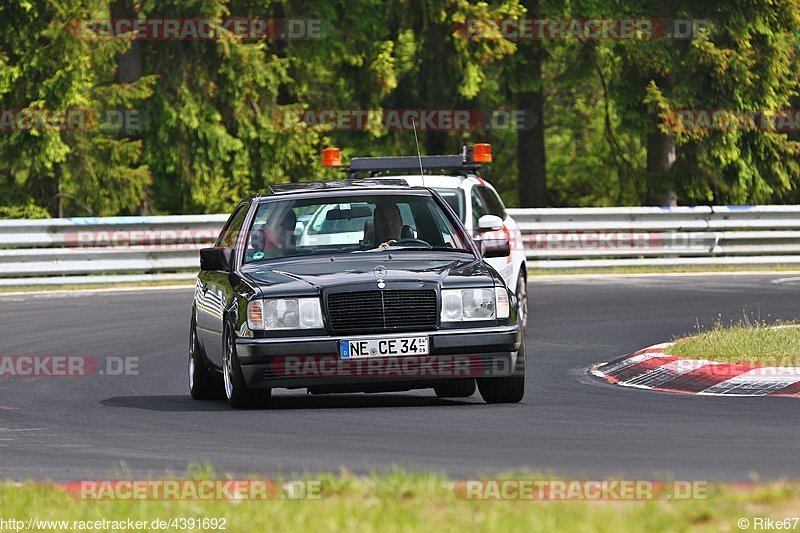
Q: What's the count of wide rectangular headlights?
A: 2